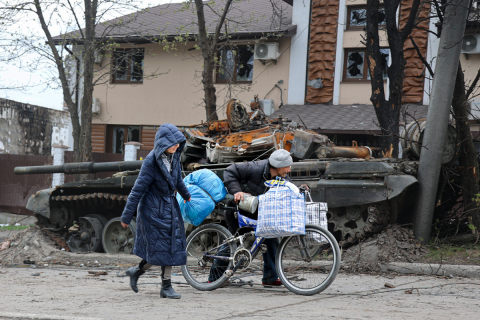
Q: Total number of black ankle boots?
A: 2